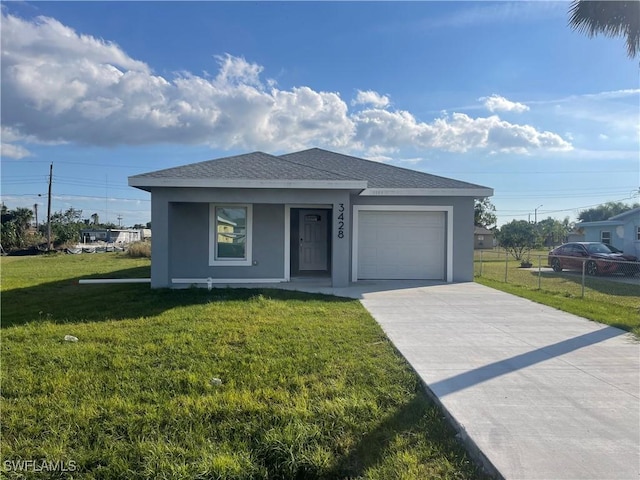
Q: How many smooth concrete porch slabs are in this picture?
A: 1